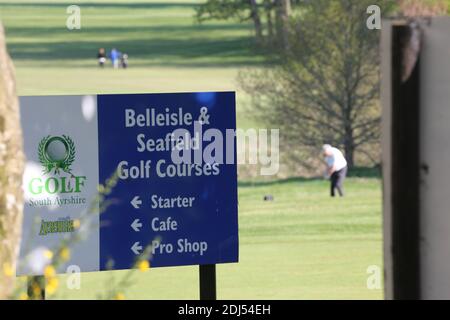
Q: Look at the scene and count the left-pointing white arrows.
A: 3